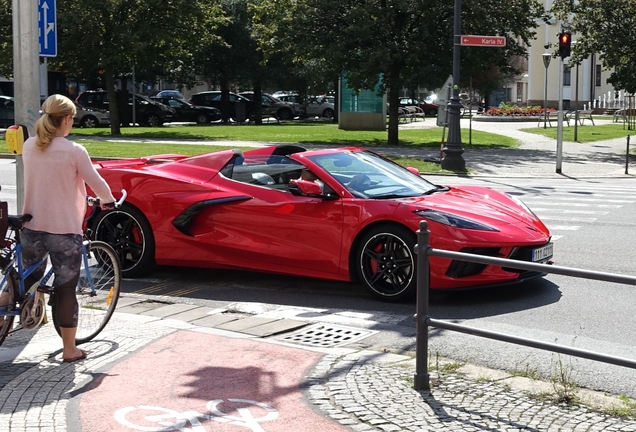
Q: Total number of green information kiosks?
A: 1